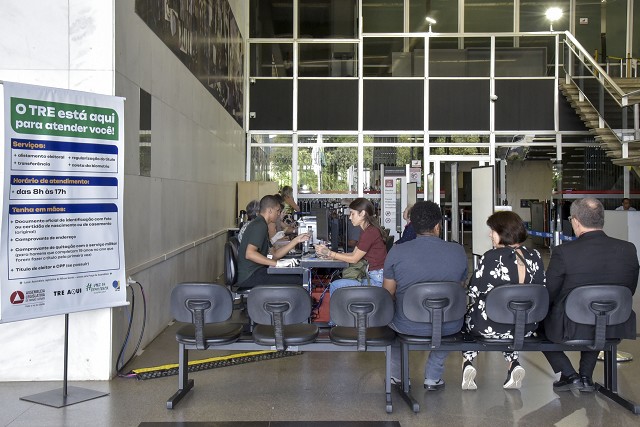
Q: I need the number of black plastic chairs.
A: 6